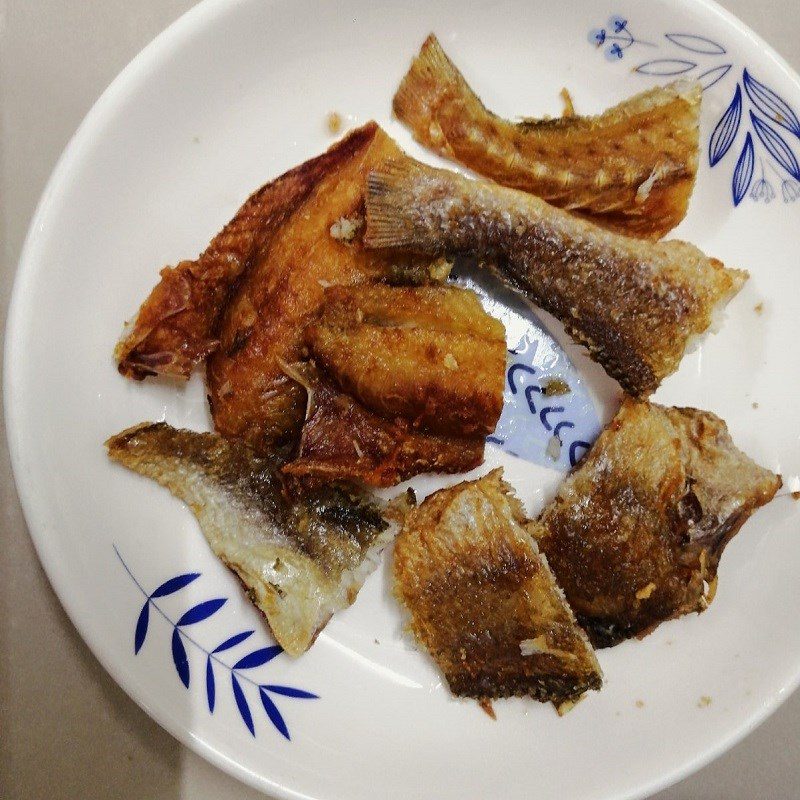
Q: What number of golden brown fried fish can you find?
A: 7